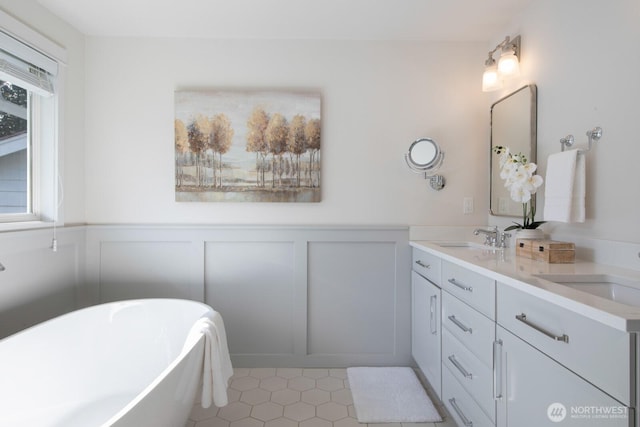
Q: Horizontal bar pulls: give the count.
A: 6